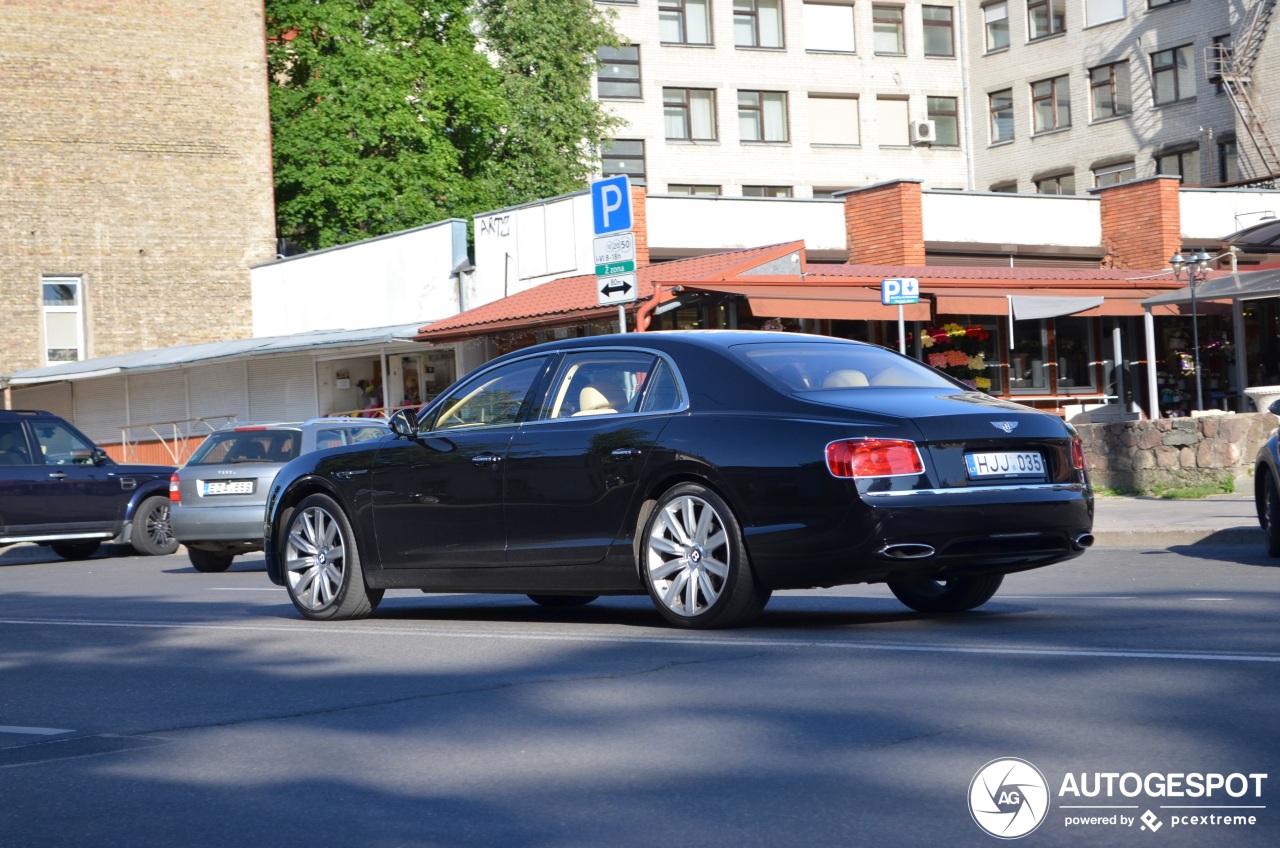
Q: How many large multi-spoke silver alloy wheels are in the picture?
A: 2